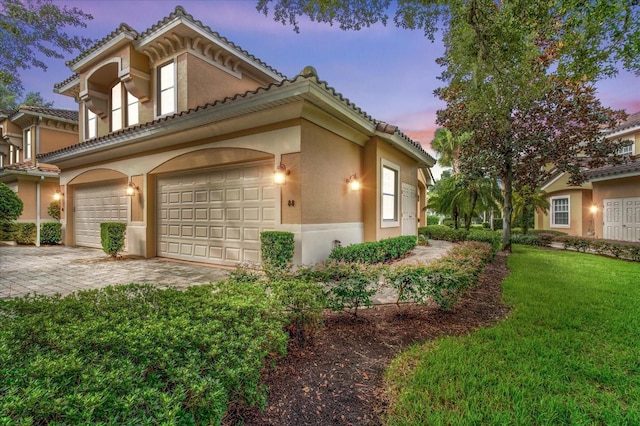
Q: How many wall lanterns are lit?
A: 5